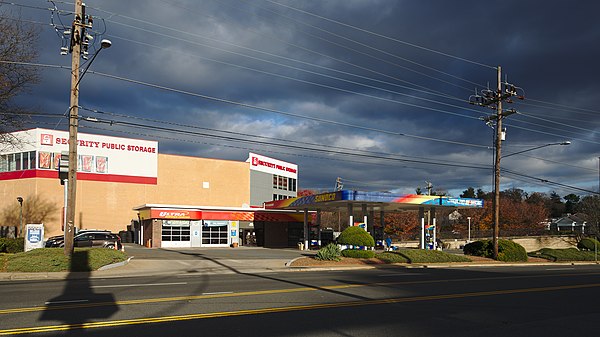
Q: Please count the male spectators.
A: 0